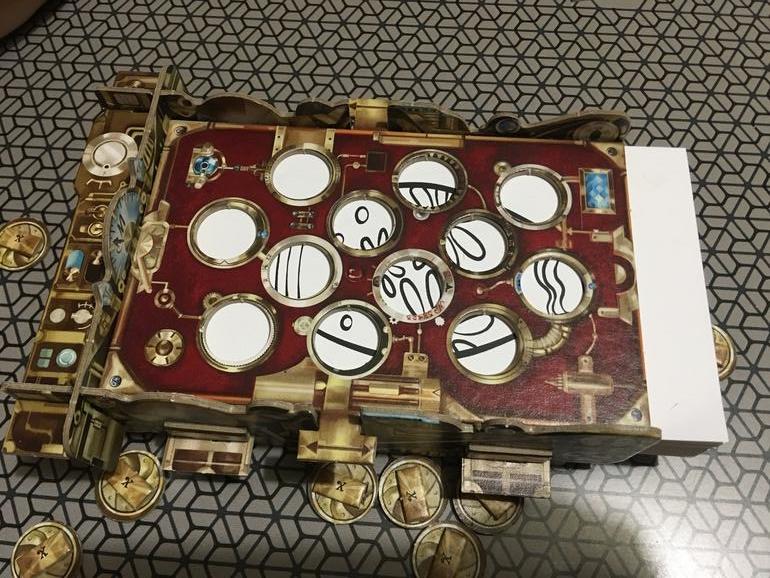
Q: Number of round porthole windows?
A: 12